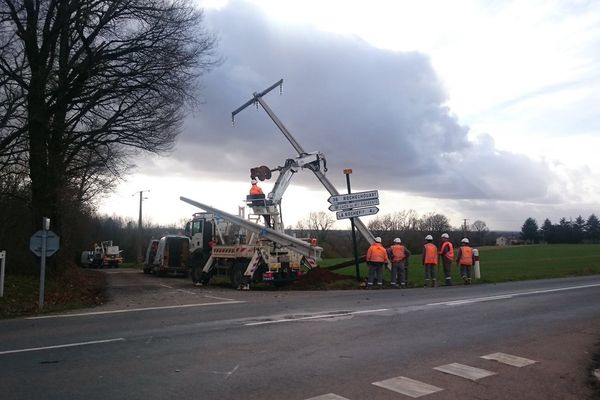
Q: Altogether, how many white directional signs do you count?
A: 3